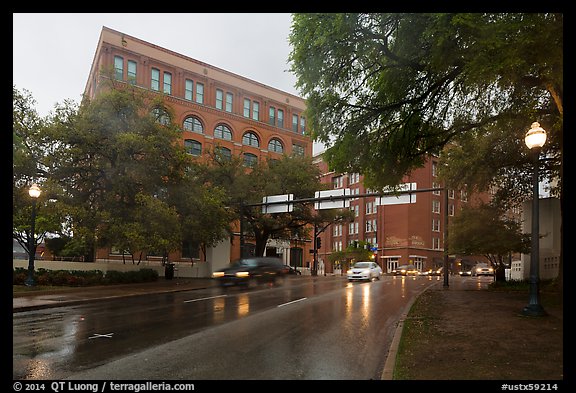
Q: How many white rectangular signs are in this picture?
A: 3